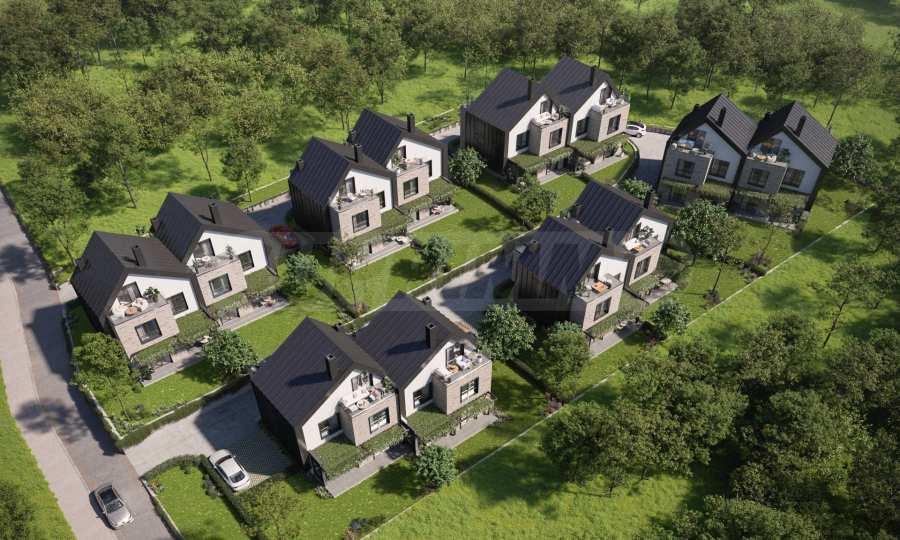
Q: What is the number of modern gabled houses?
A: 12